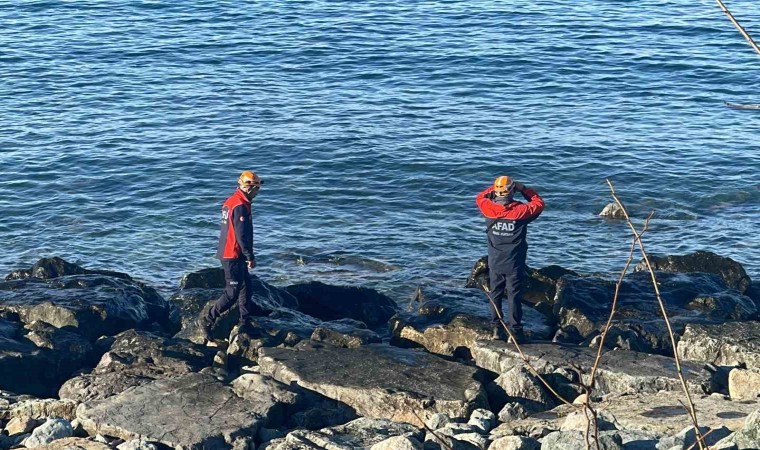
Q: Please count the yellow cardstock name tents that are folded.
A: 0